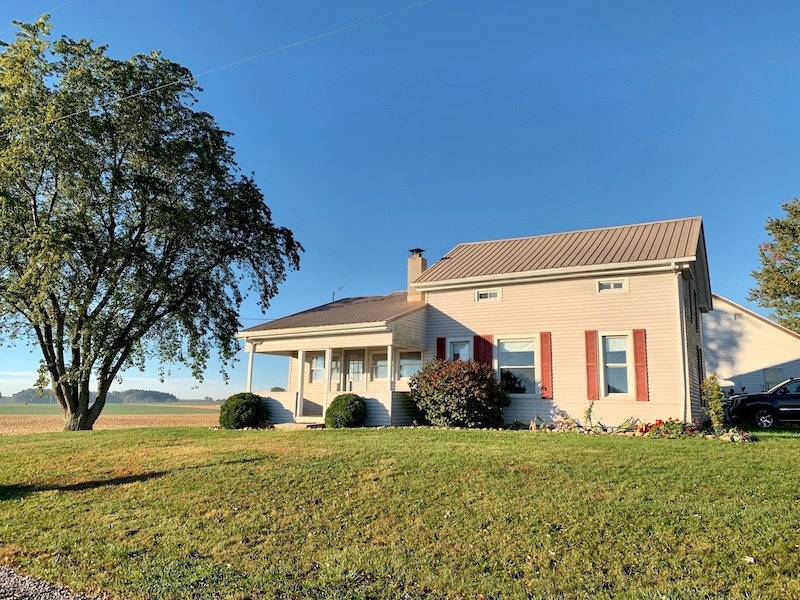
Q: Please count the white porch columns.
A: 4